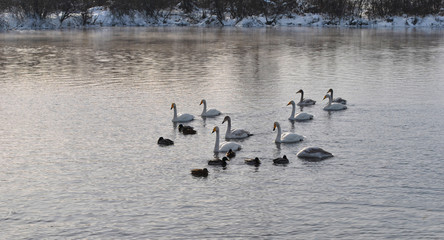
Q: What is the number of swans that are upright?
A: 9